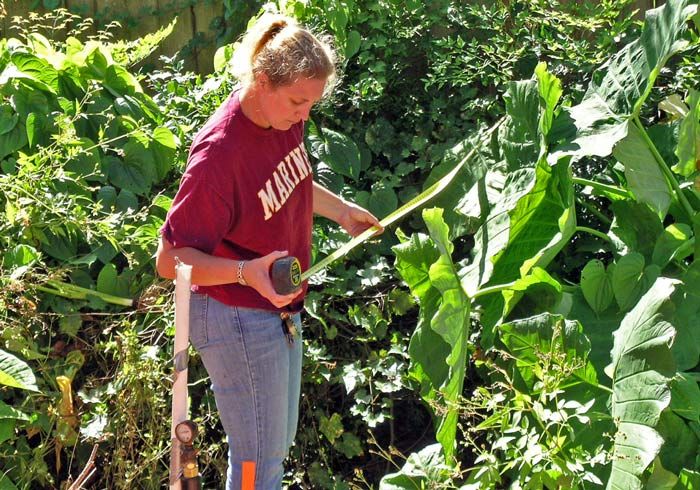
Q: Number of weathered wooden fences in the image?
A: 1